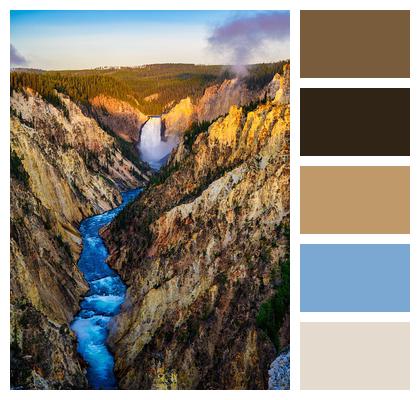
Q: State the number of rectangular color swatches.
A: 5